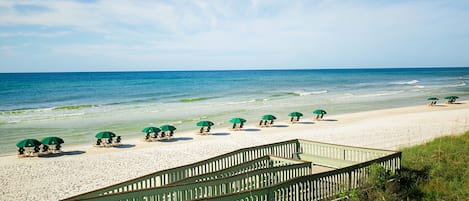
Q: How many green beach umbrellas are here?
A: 12